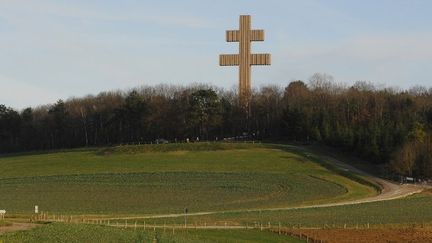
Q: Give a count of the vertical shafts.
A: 1